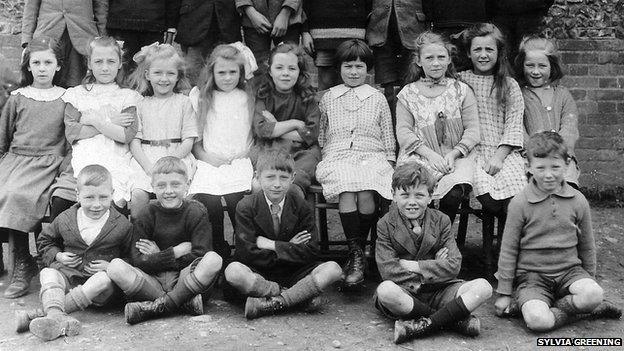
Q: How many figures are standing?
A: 8